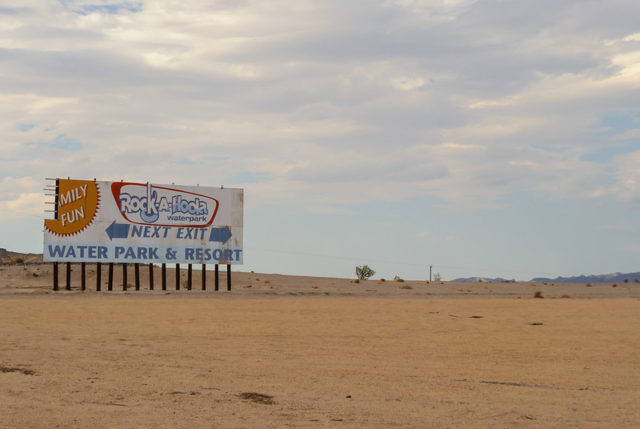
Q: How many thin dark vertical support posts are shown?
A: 14